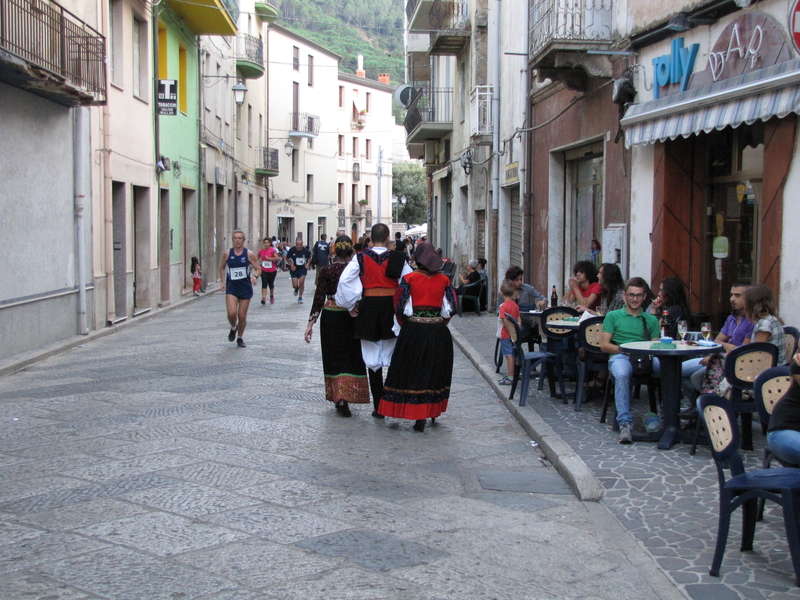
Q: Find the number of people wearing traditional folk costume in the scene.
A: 3